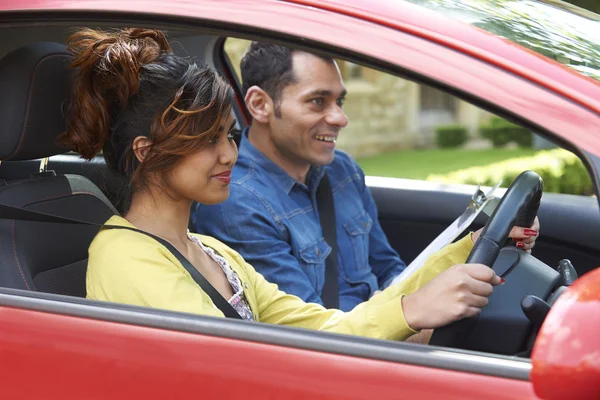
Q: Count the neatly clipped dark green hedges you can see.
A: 2